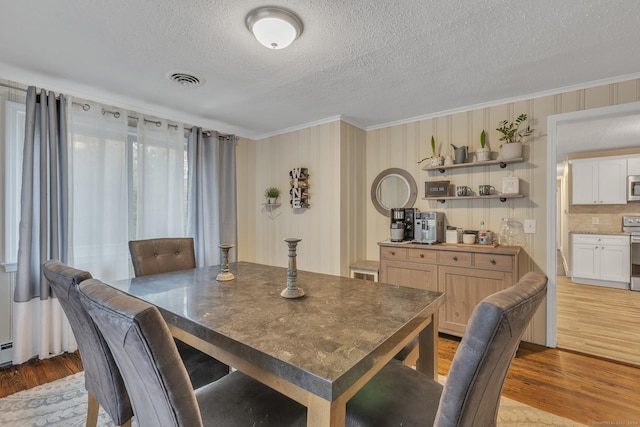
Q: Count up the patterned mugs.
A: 2